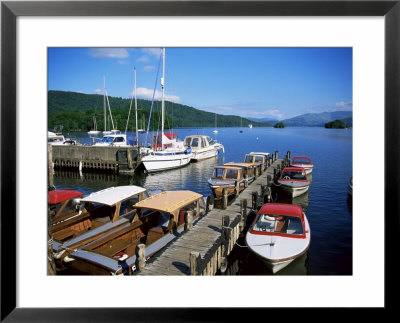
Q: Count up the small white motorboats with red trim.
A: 3